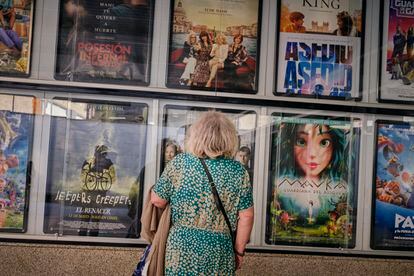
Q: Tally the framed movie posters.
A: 10